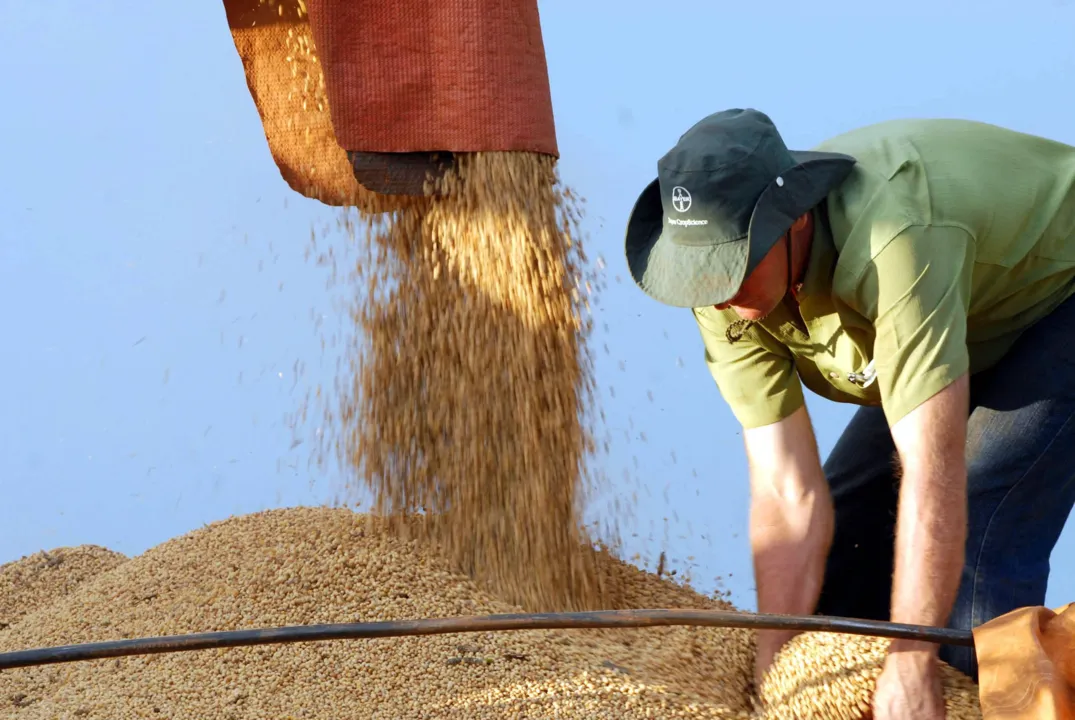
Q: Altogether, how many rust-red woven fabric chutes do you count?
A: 1